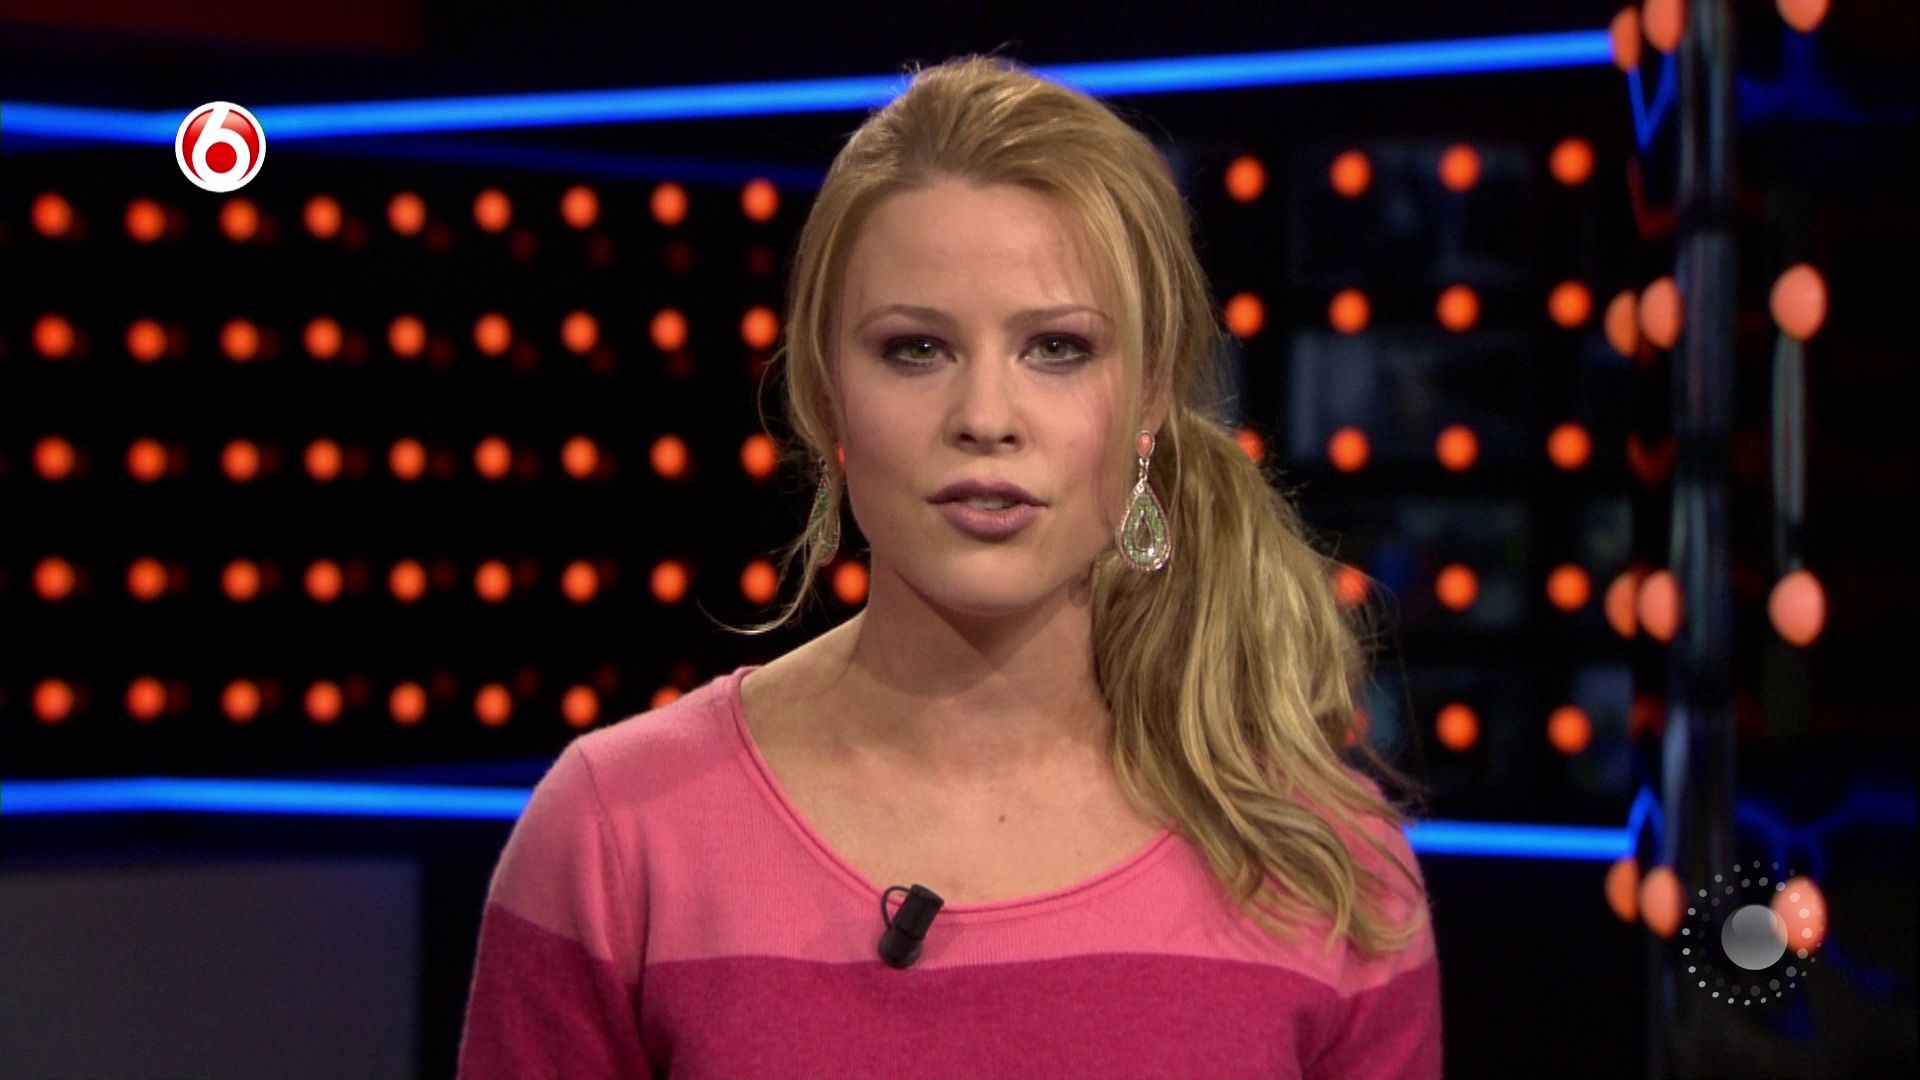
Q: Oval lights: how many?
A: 12